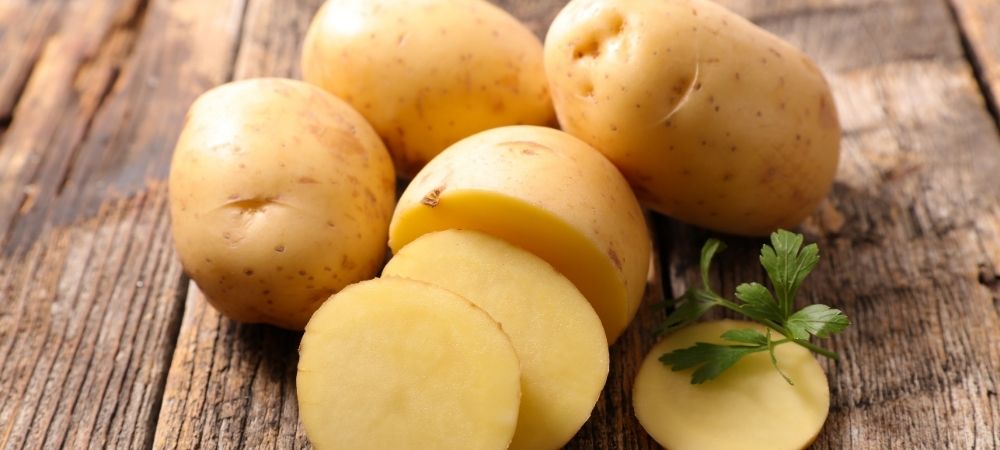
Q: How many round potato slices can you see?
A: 3